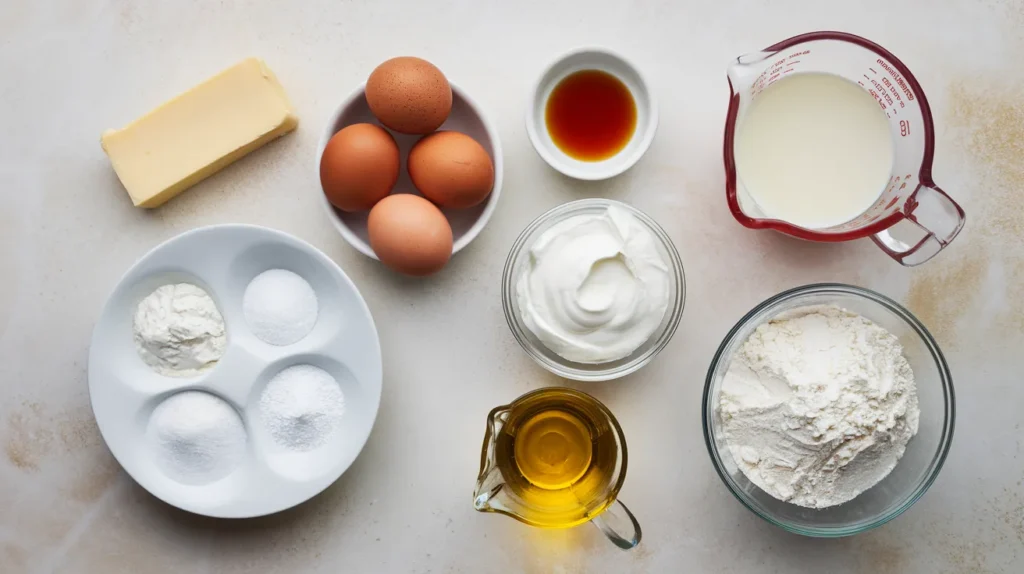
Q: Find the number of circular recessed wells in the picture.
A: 4